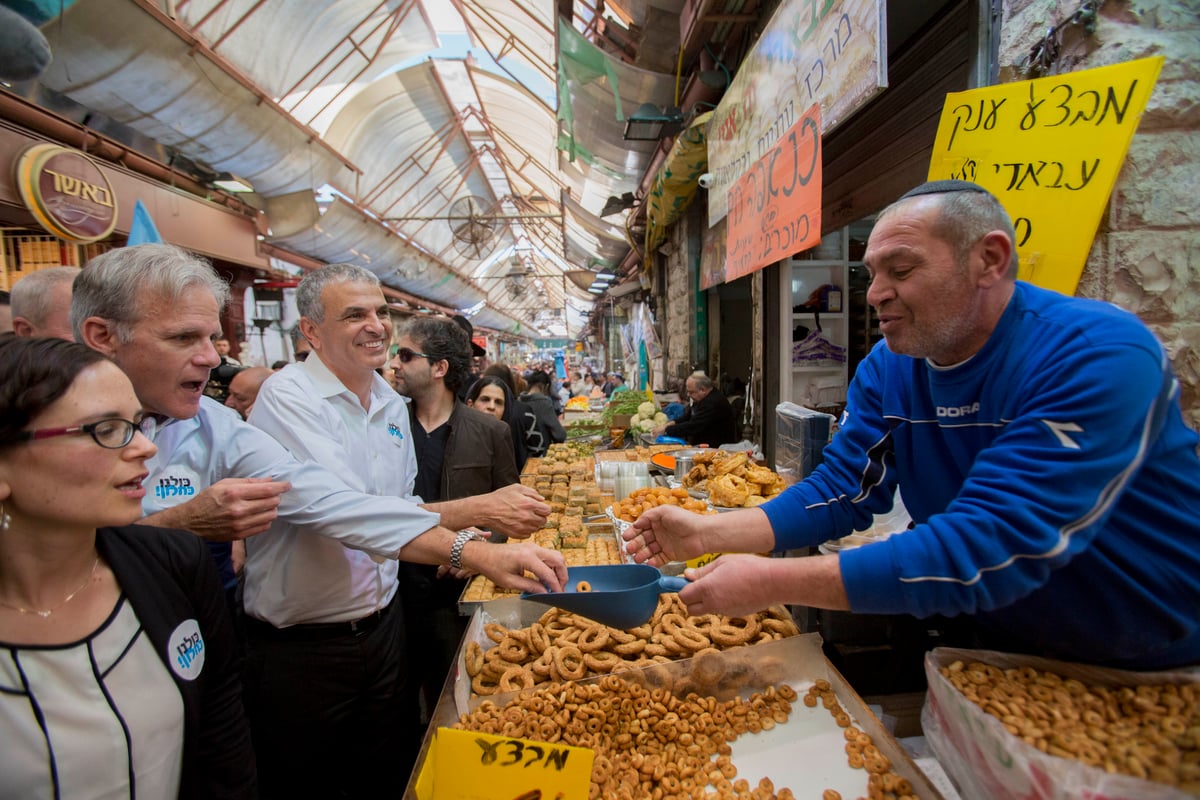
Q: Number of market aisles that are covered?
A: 1